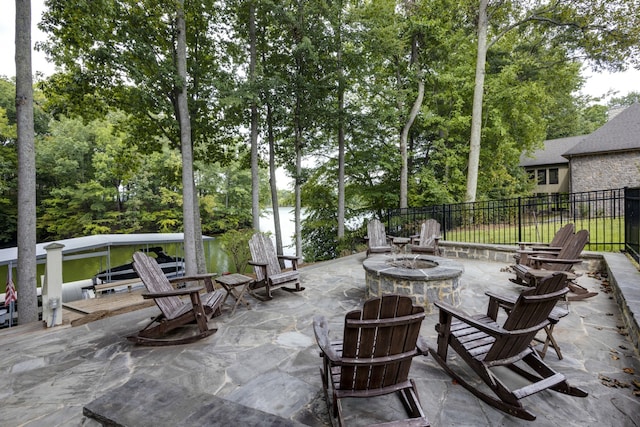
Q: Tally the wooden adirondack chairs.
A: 8